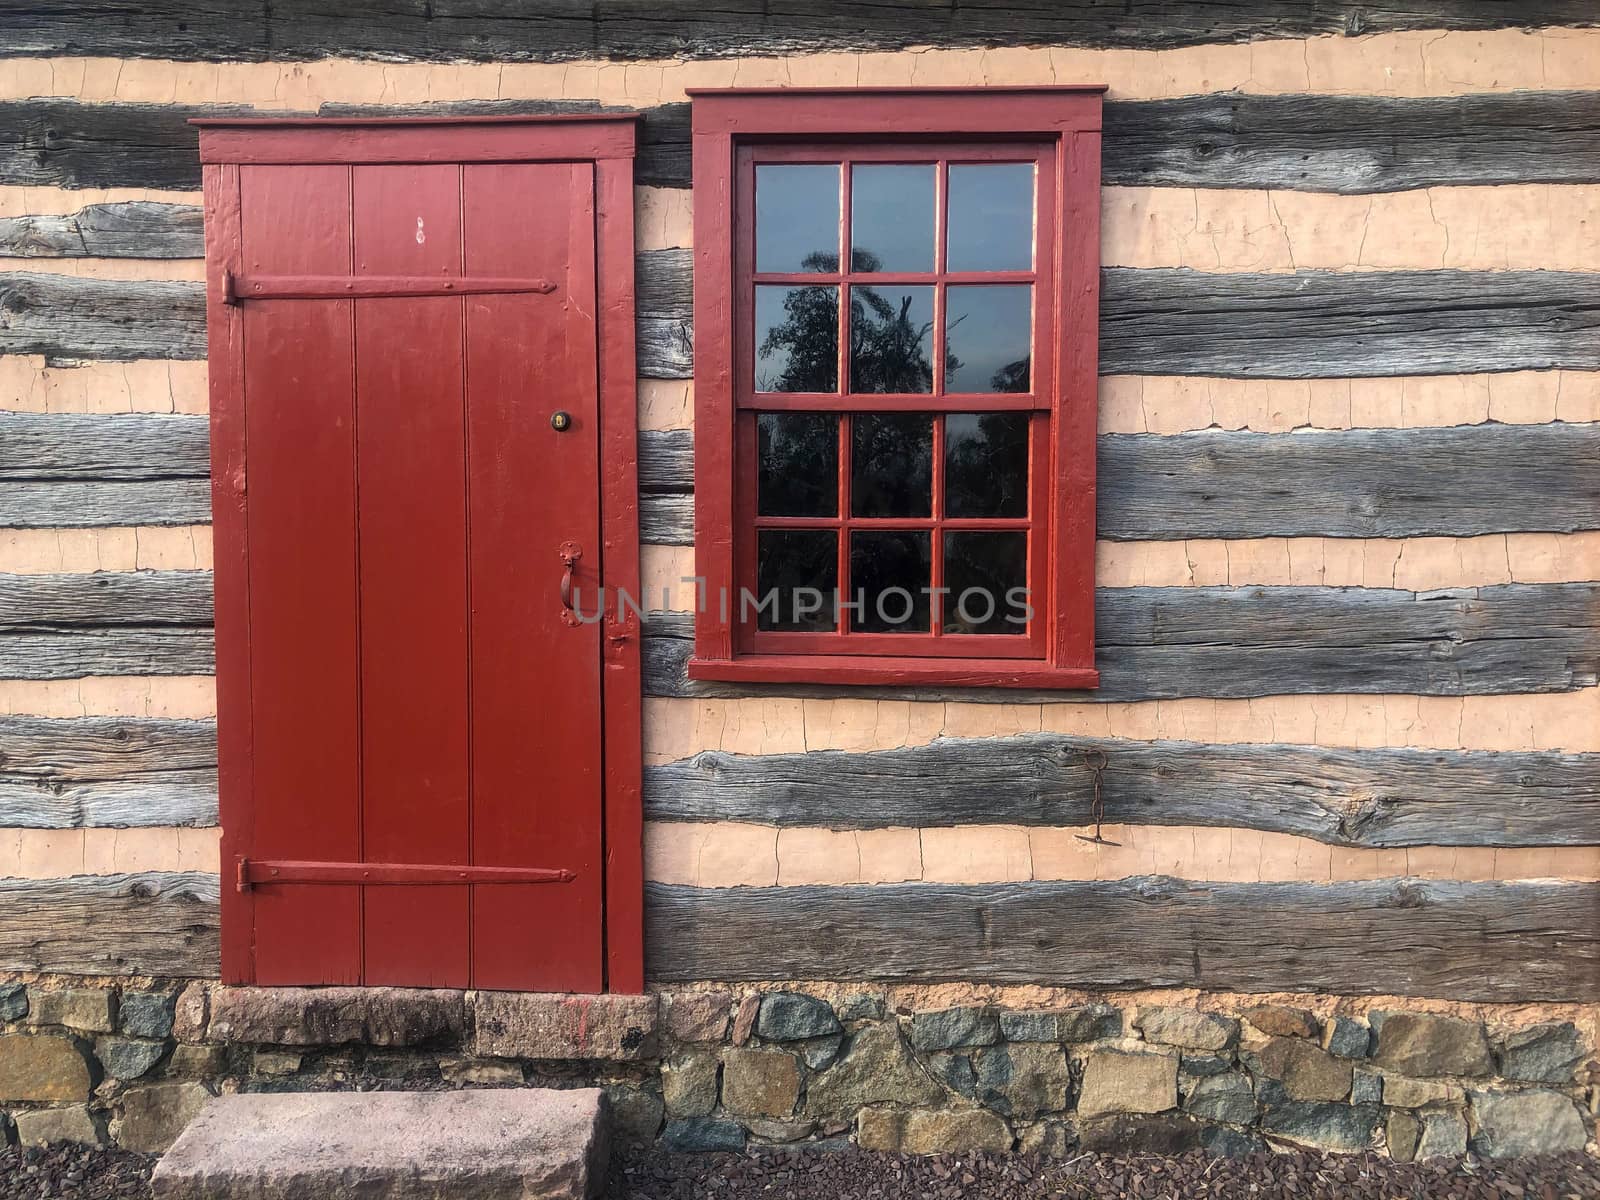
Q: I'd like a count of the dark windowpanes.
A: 6